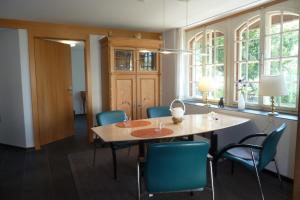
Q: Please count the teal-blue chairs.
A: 4